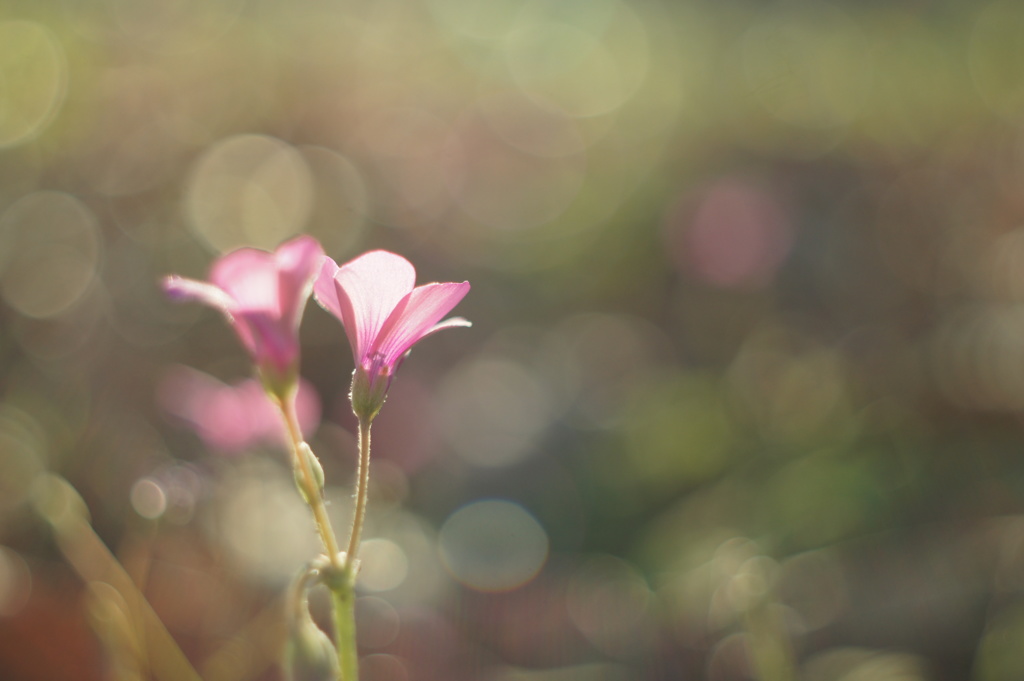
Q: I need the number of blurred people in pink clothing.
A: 0